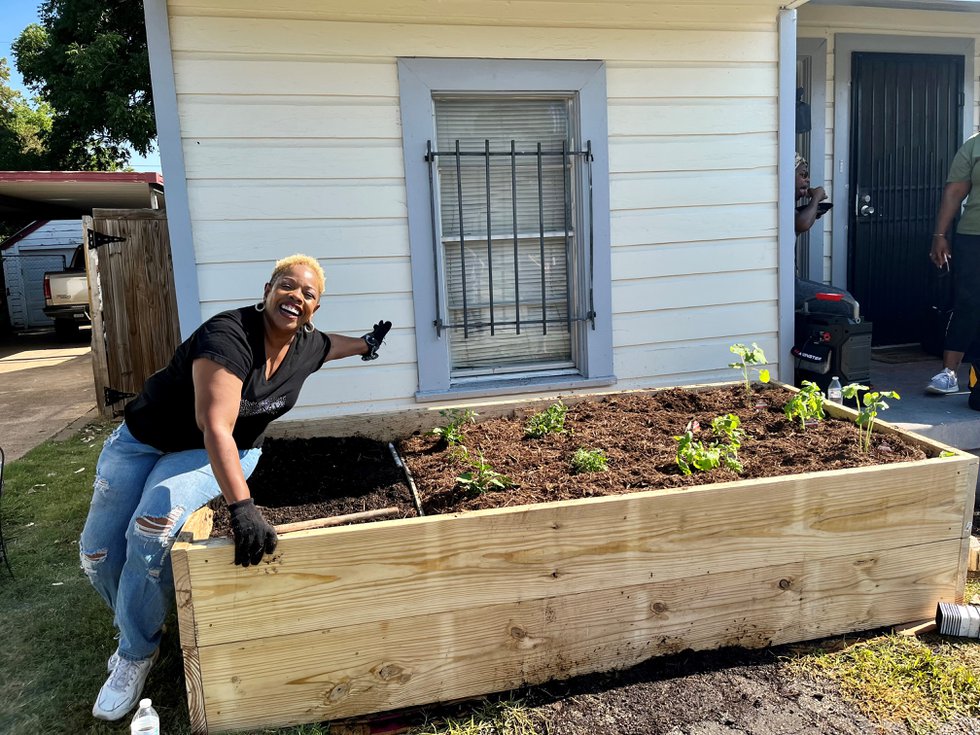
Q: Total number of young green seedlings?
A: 8